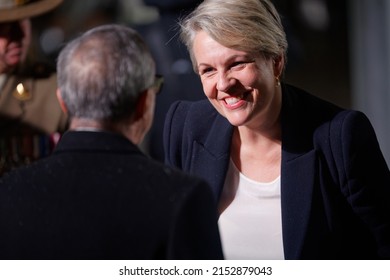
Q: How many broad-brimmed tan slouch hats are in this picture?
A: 1